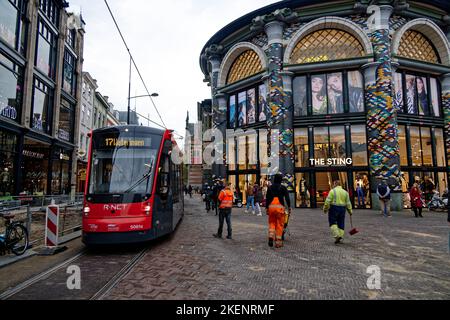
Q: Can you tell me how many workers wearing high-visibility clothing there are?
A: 3